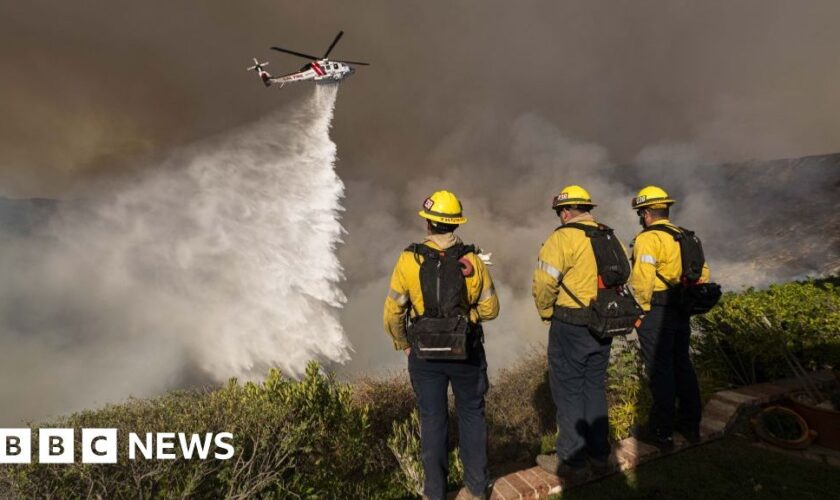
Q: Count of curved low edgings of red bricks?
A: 1